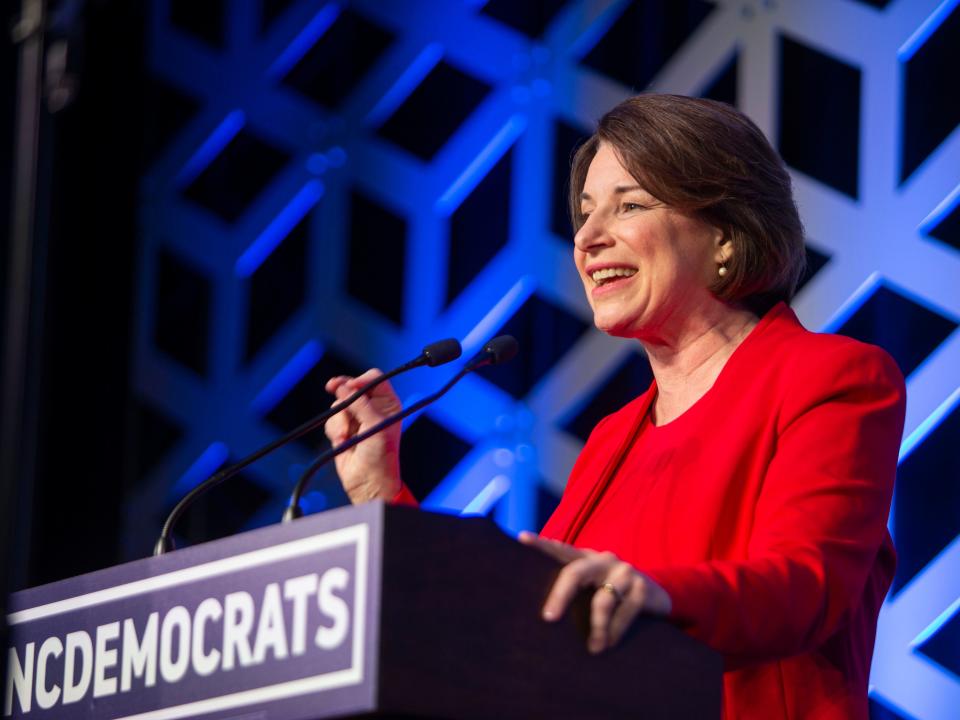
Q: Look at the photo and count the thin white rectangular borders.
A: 1